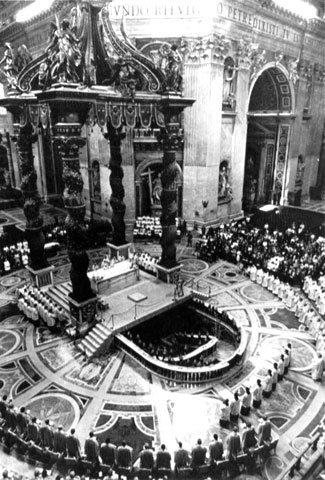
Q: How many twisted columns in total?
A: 4